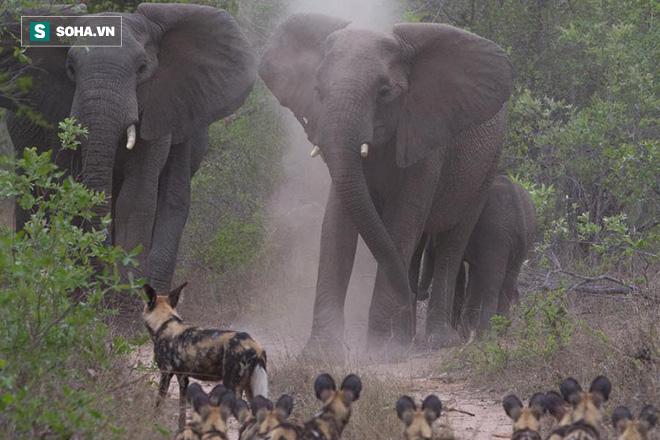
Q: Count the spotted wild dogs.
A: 11